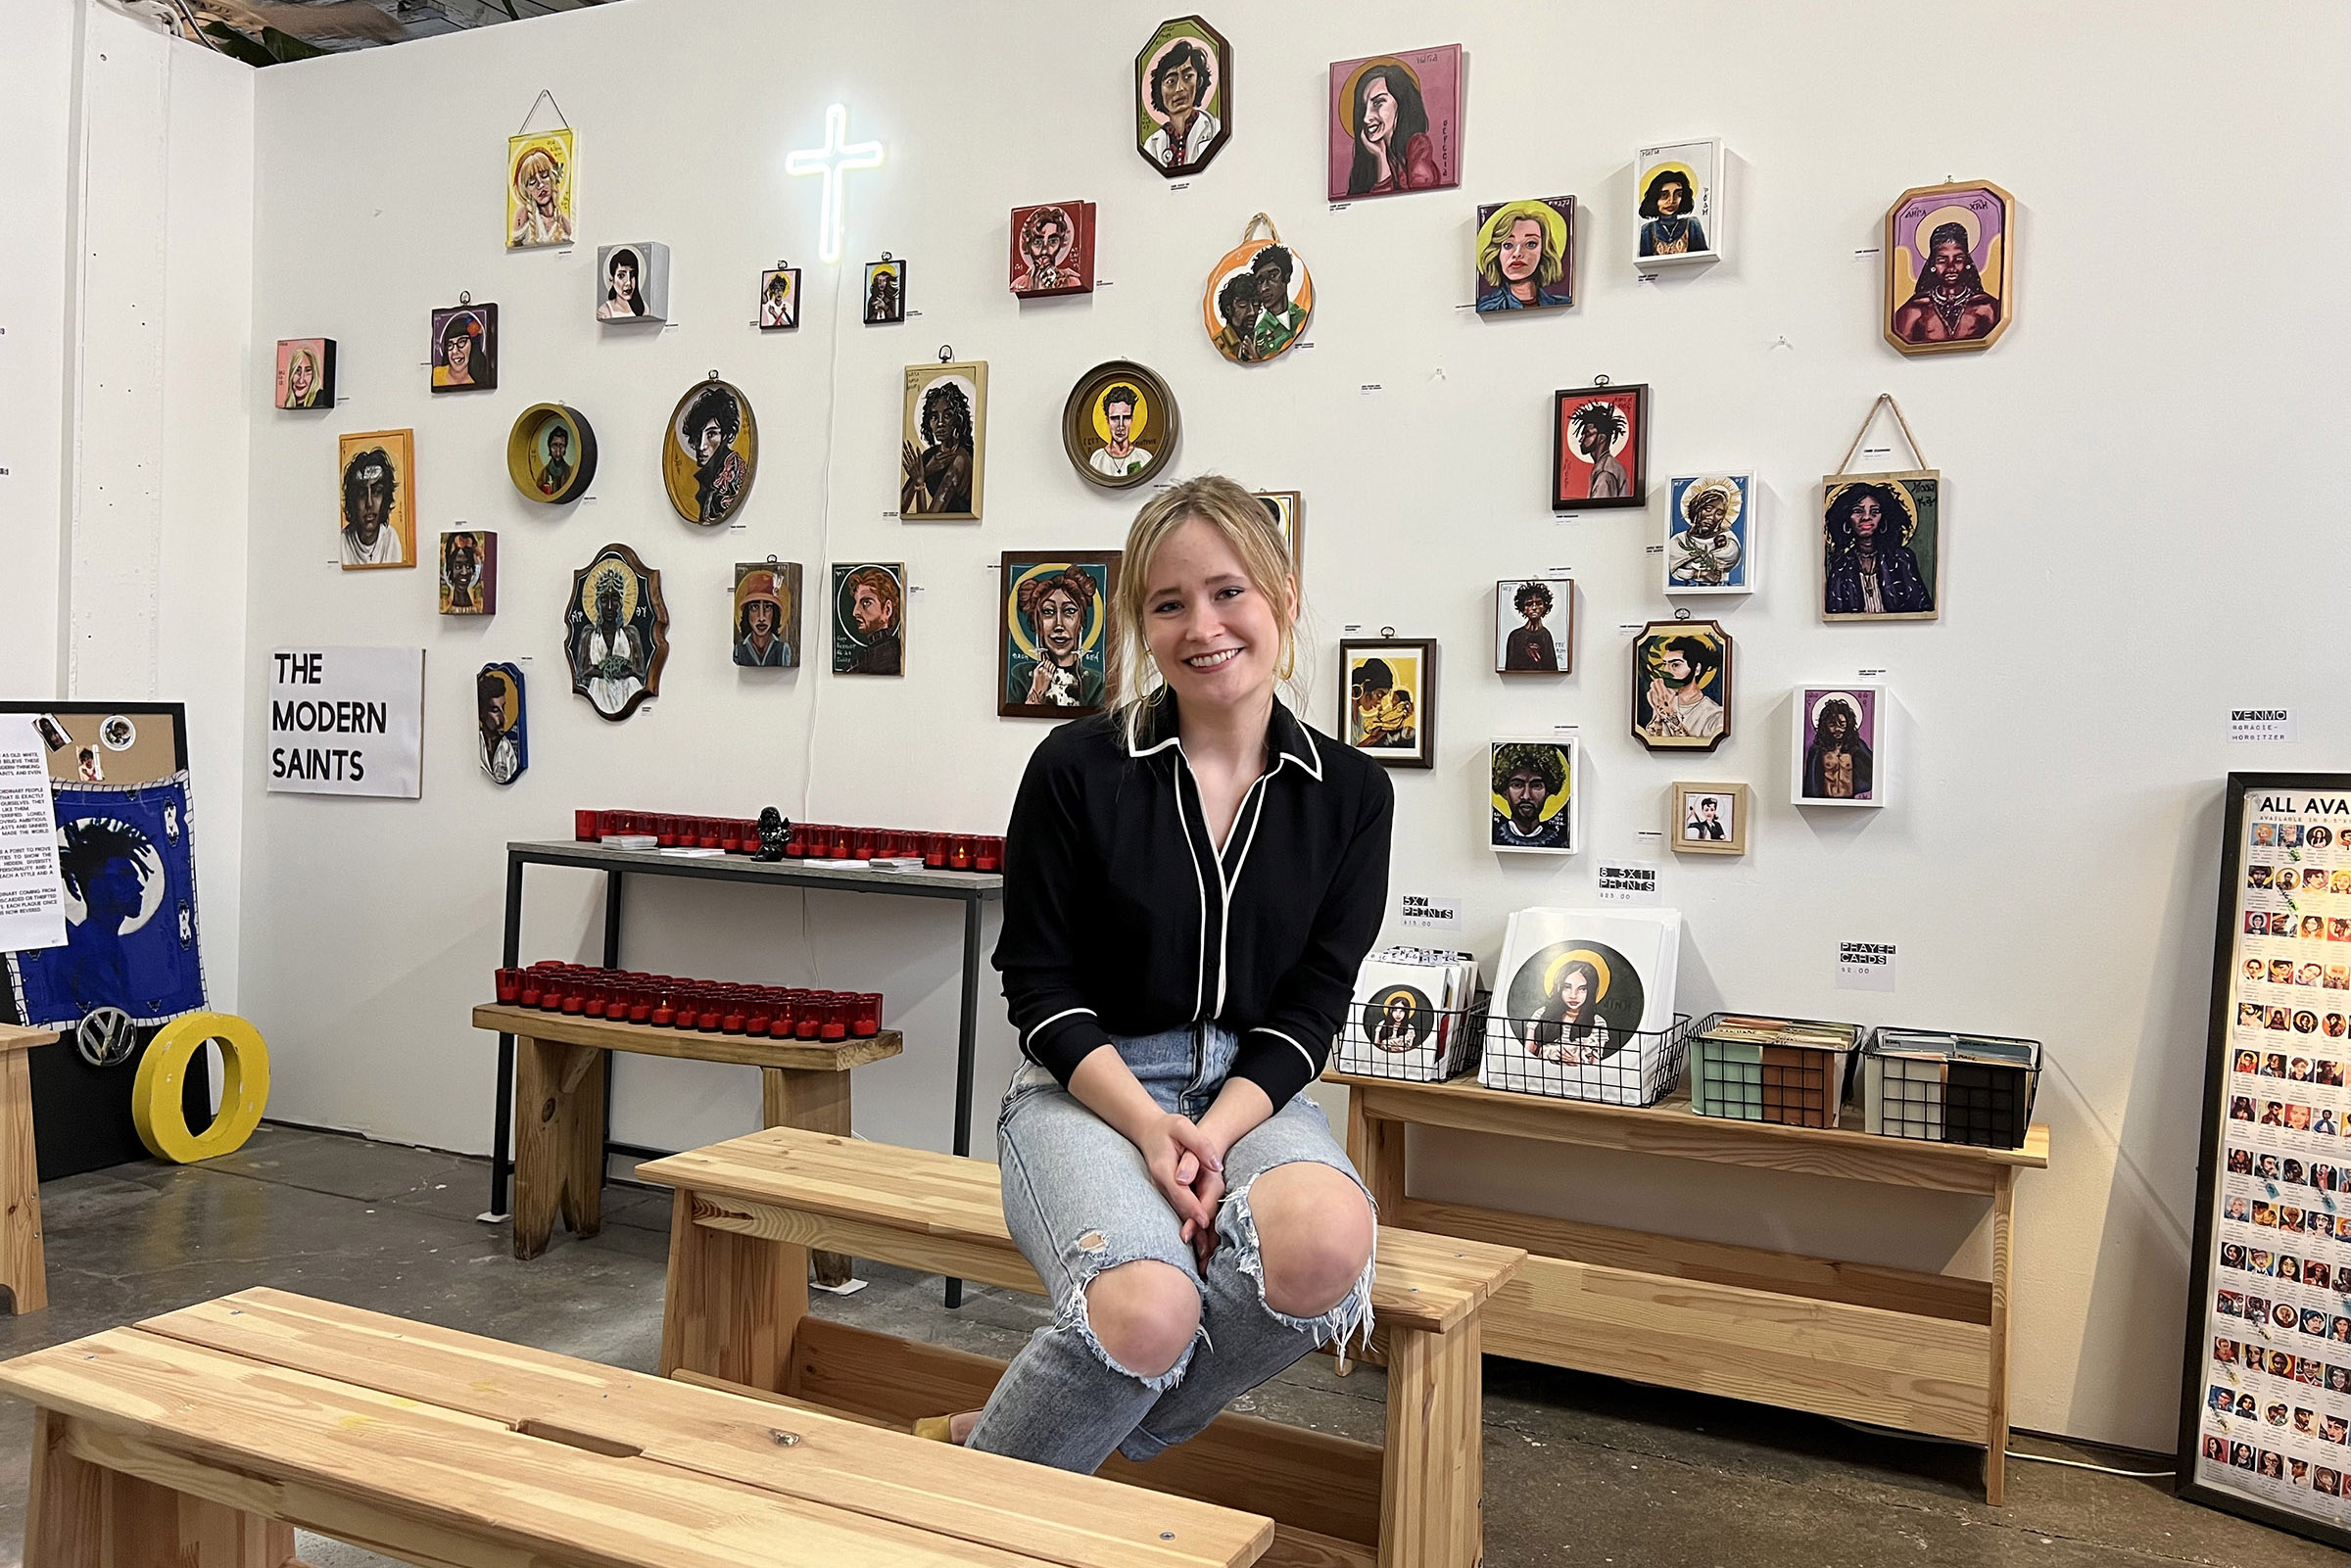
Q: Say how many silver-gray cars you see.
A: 0